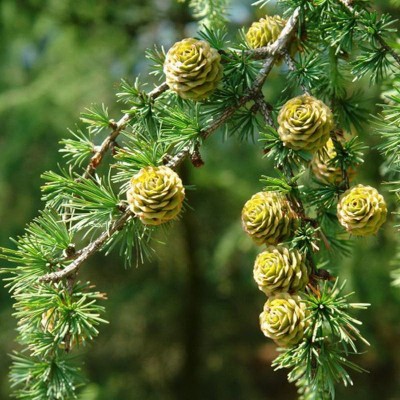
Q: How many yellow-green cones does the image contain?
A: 9